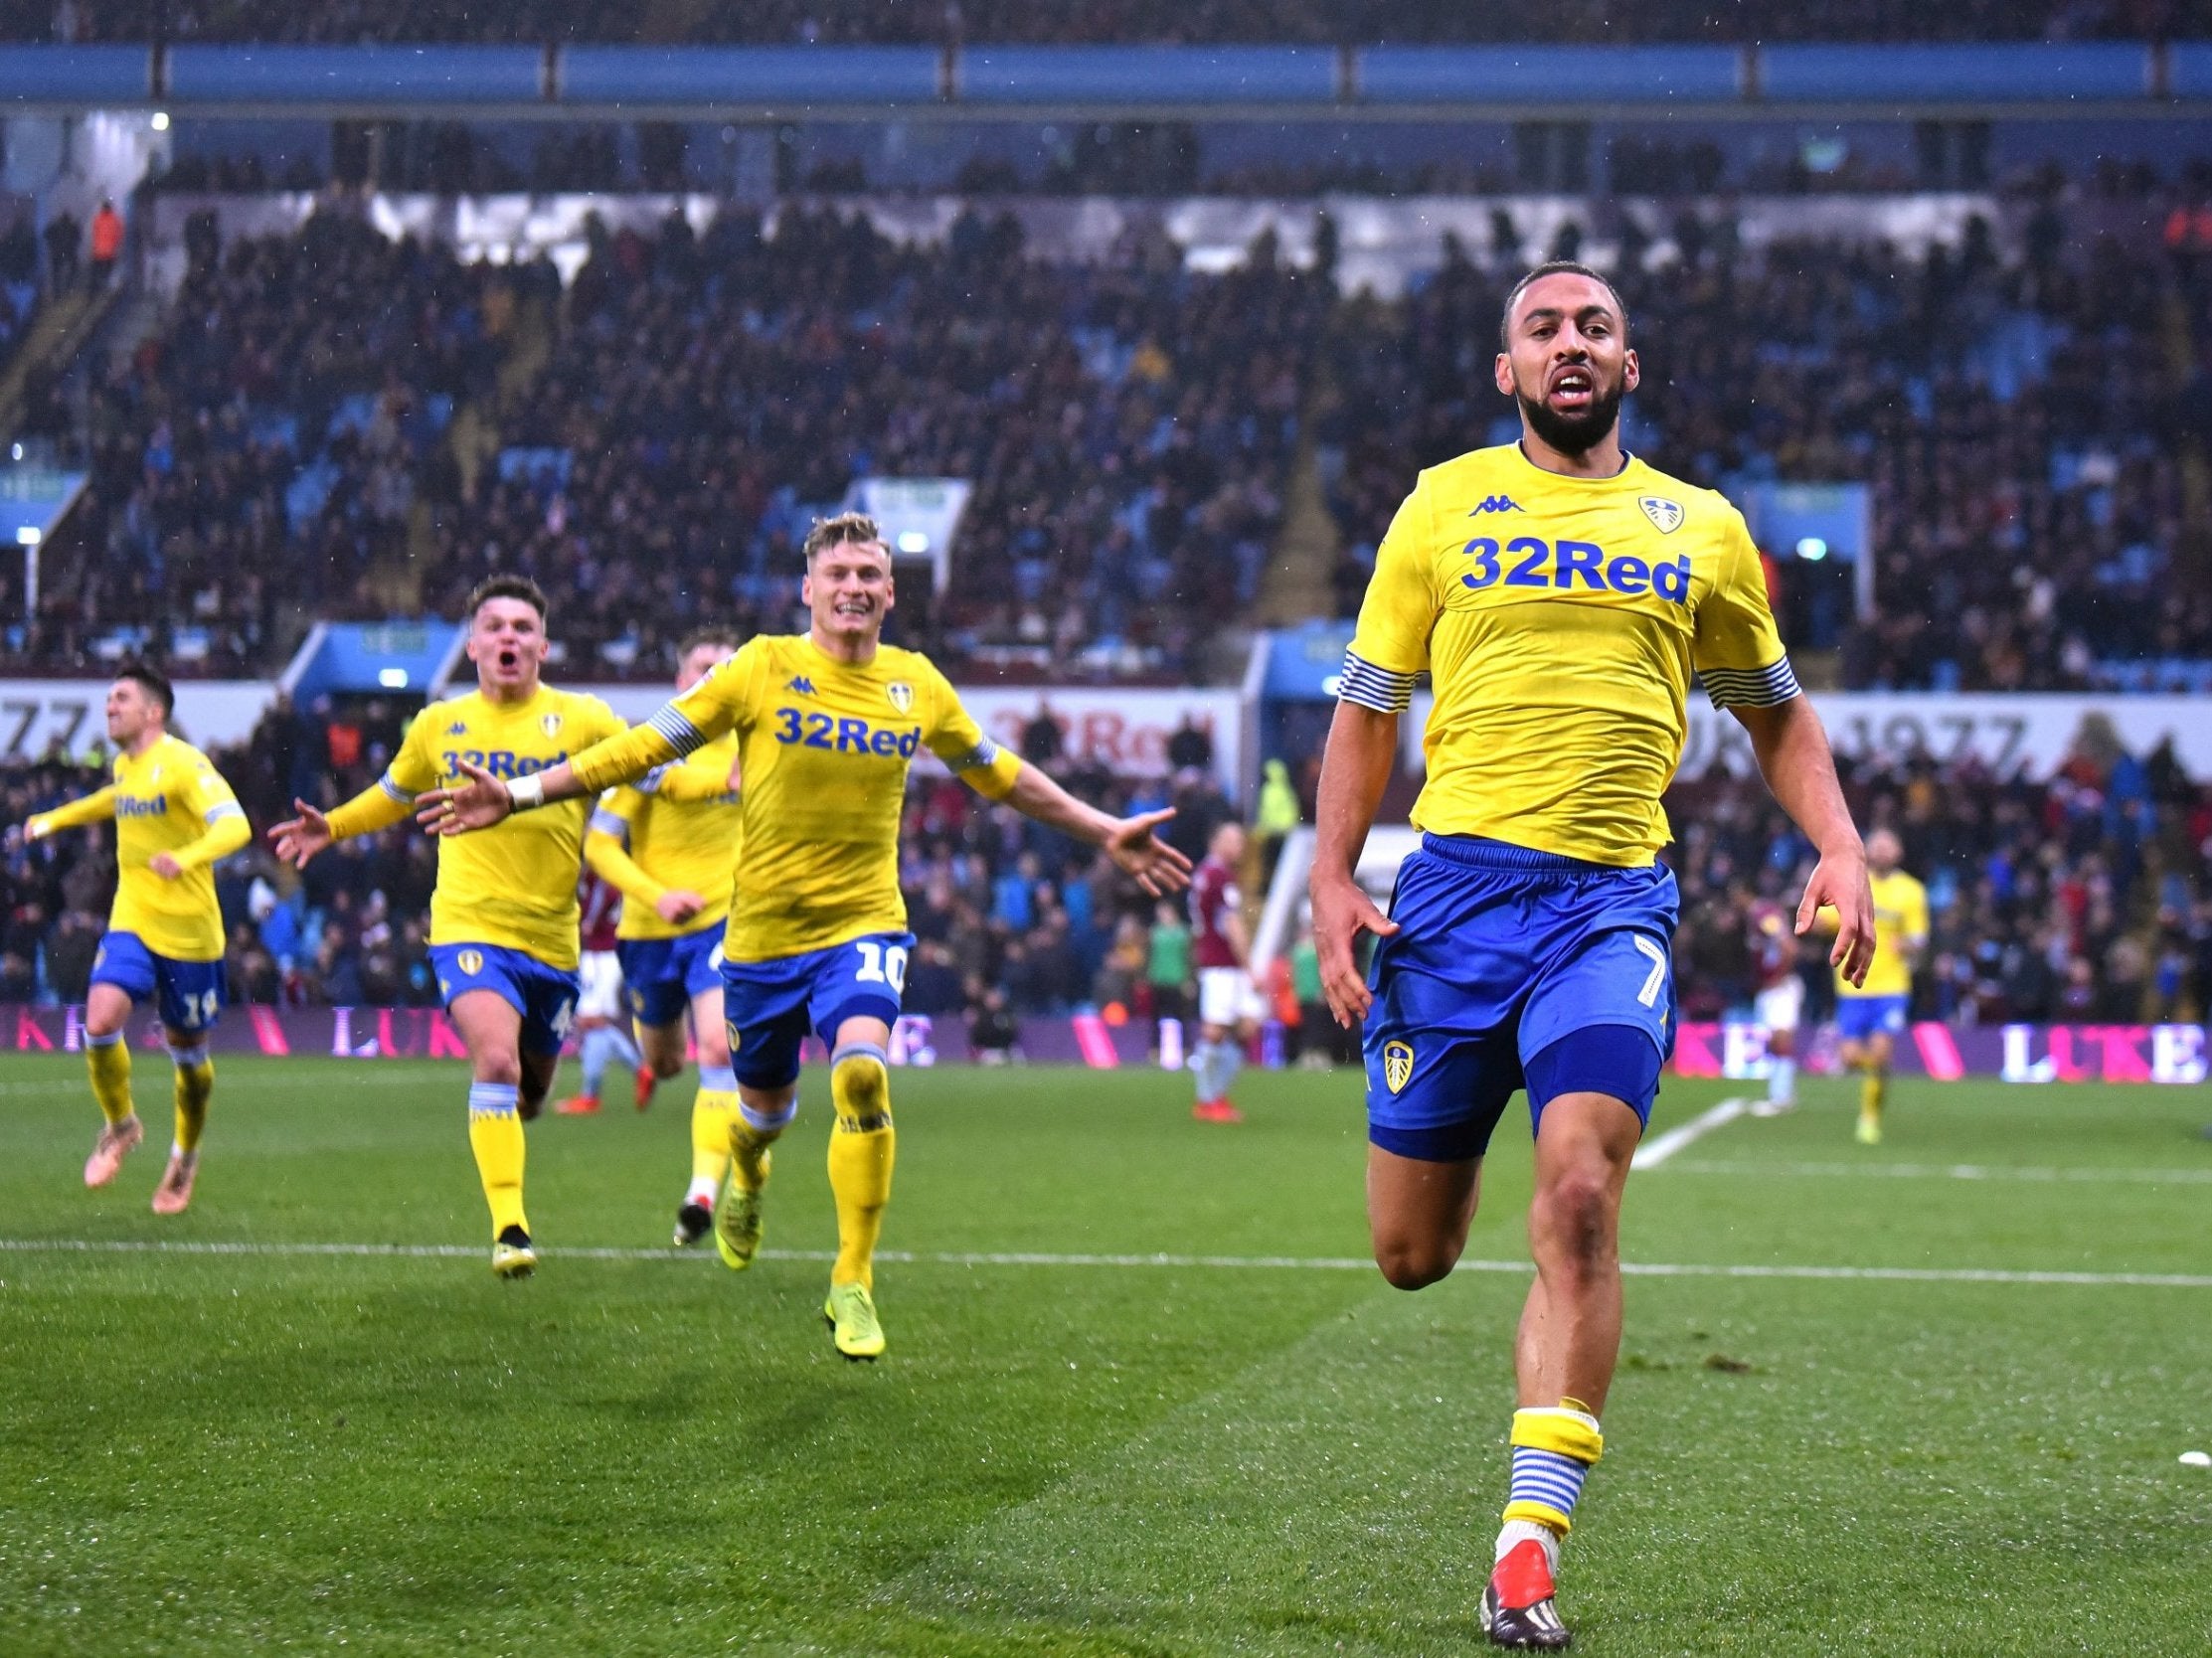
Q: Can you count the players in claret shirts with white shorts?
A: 3